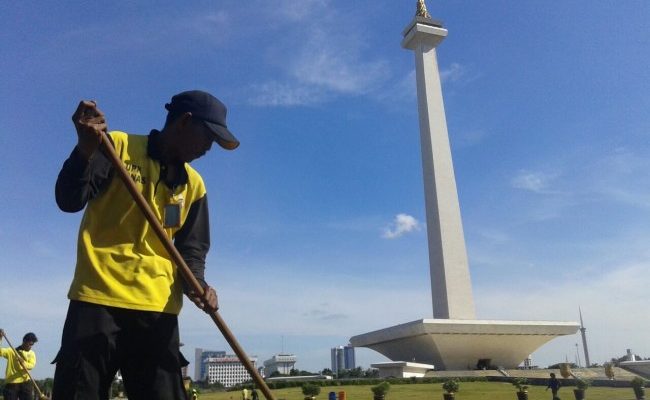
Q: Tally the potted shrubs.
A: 6